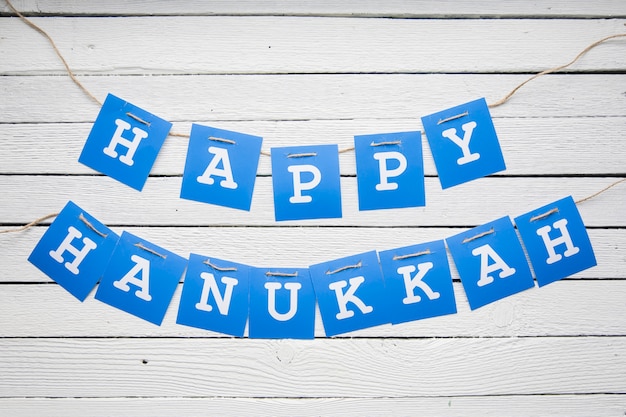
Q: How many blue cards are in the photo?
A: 13